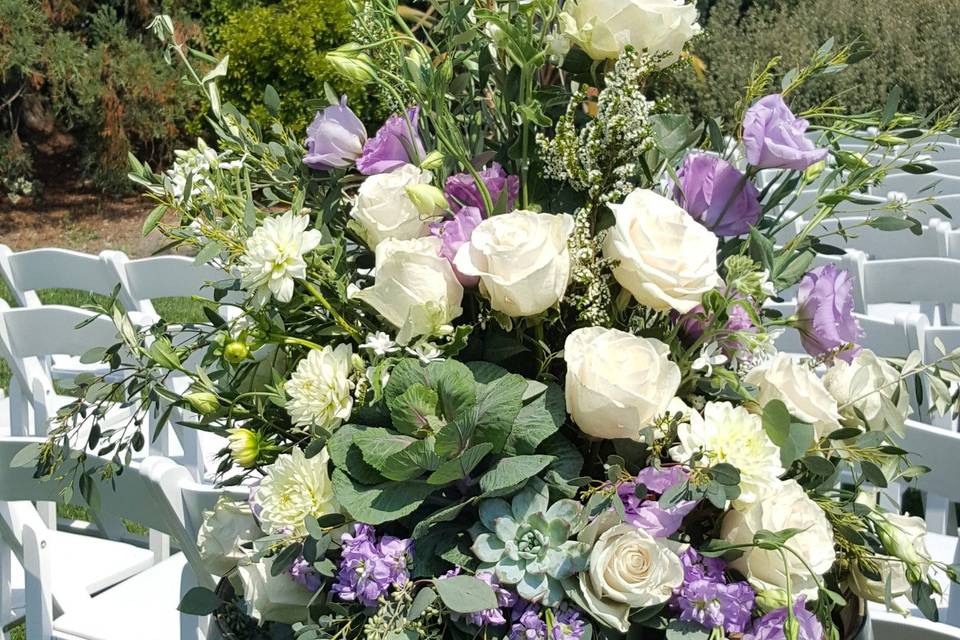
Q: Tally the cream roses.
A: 13